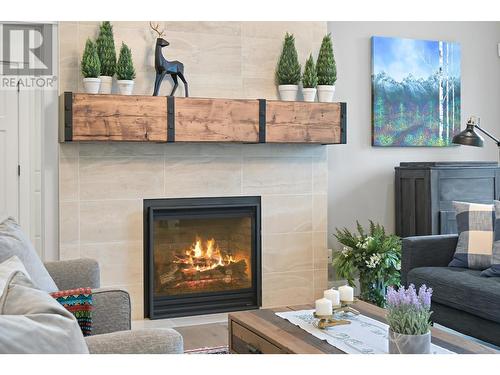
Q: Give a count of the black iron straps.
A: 4